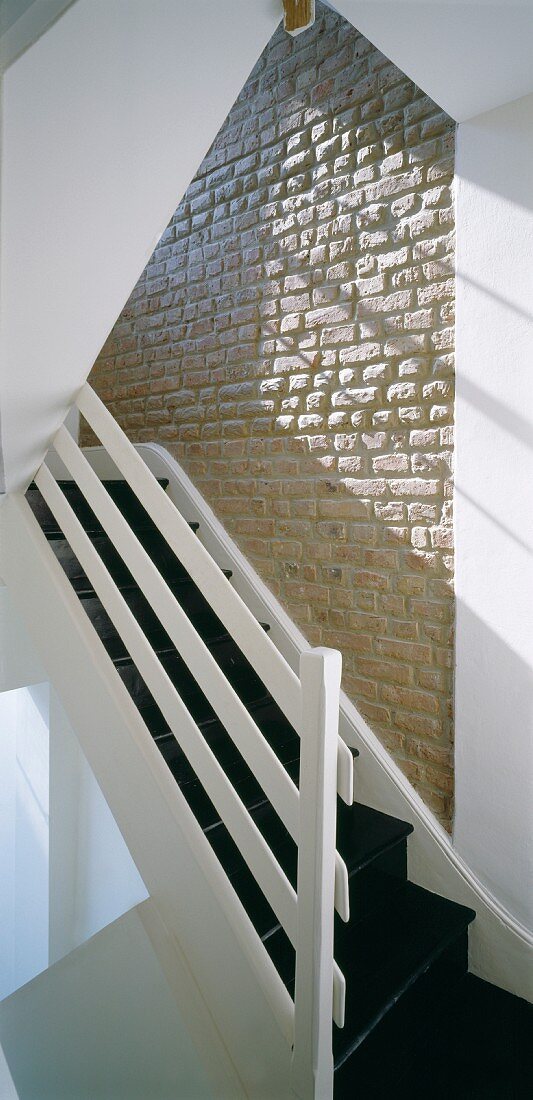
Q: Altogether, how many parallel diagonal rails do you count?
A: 3